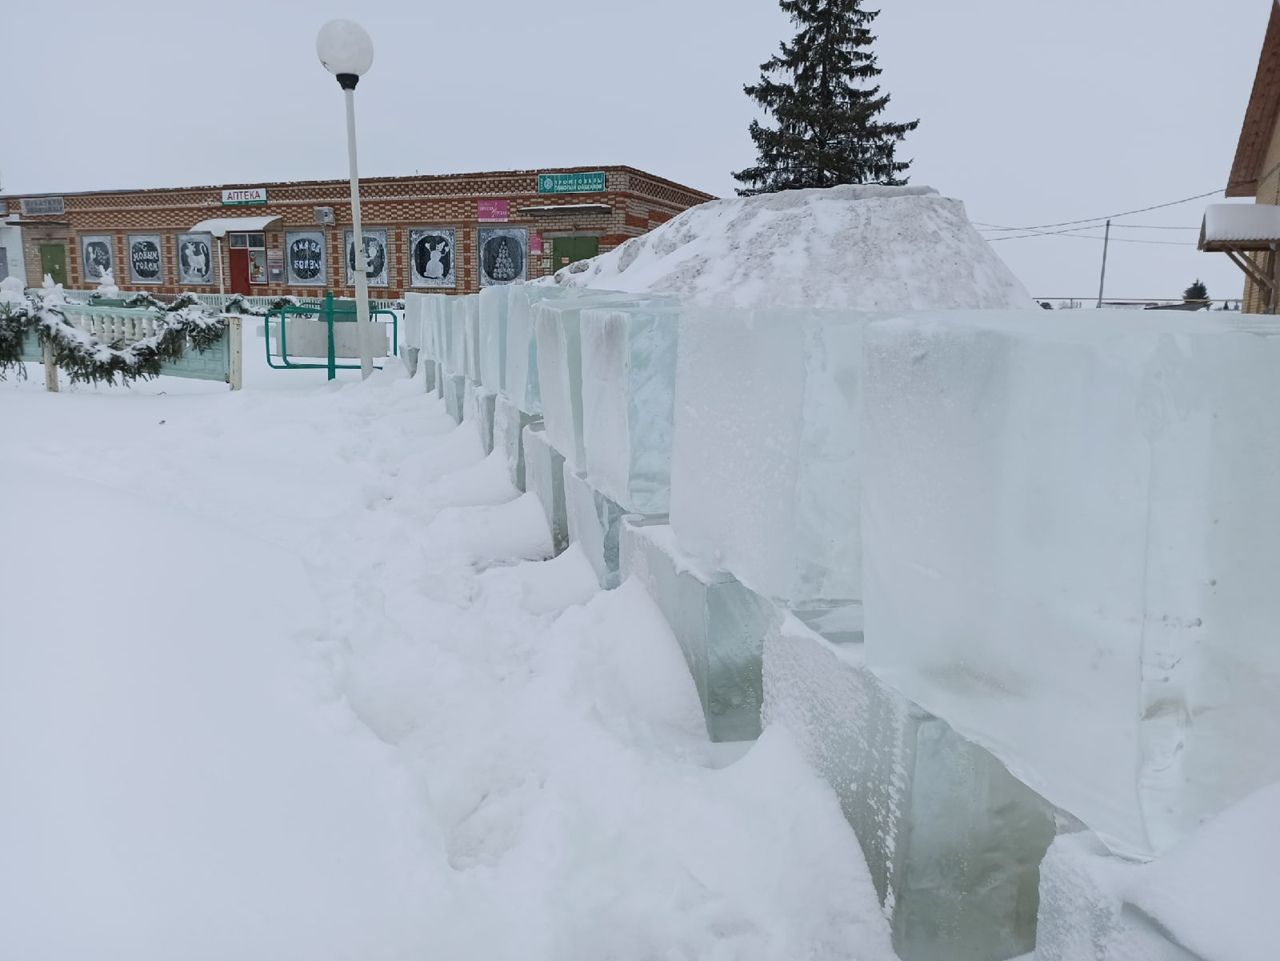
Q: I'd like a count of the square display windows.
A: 7